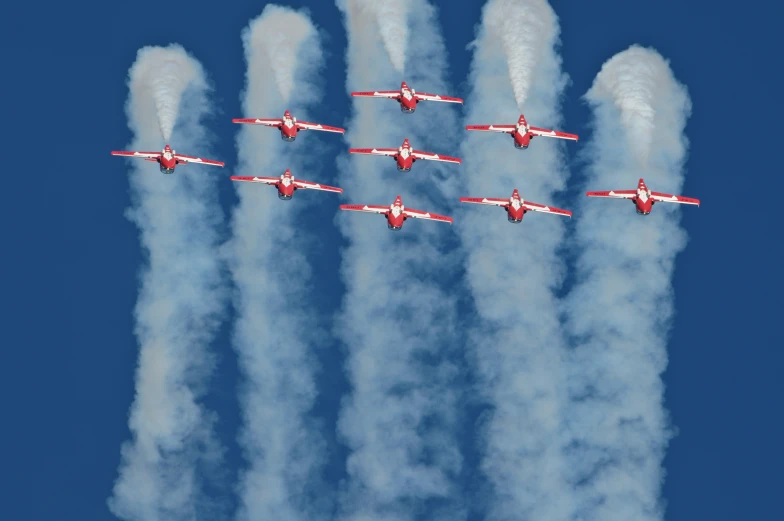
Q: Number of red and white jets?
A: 9